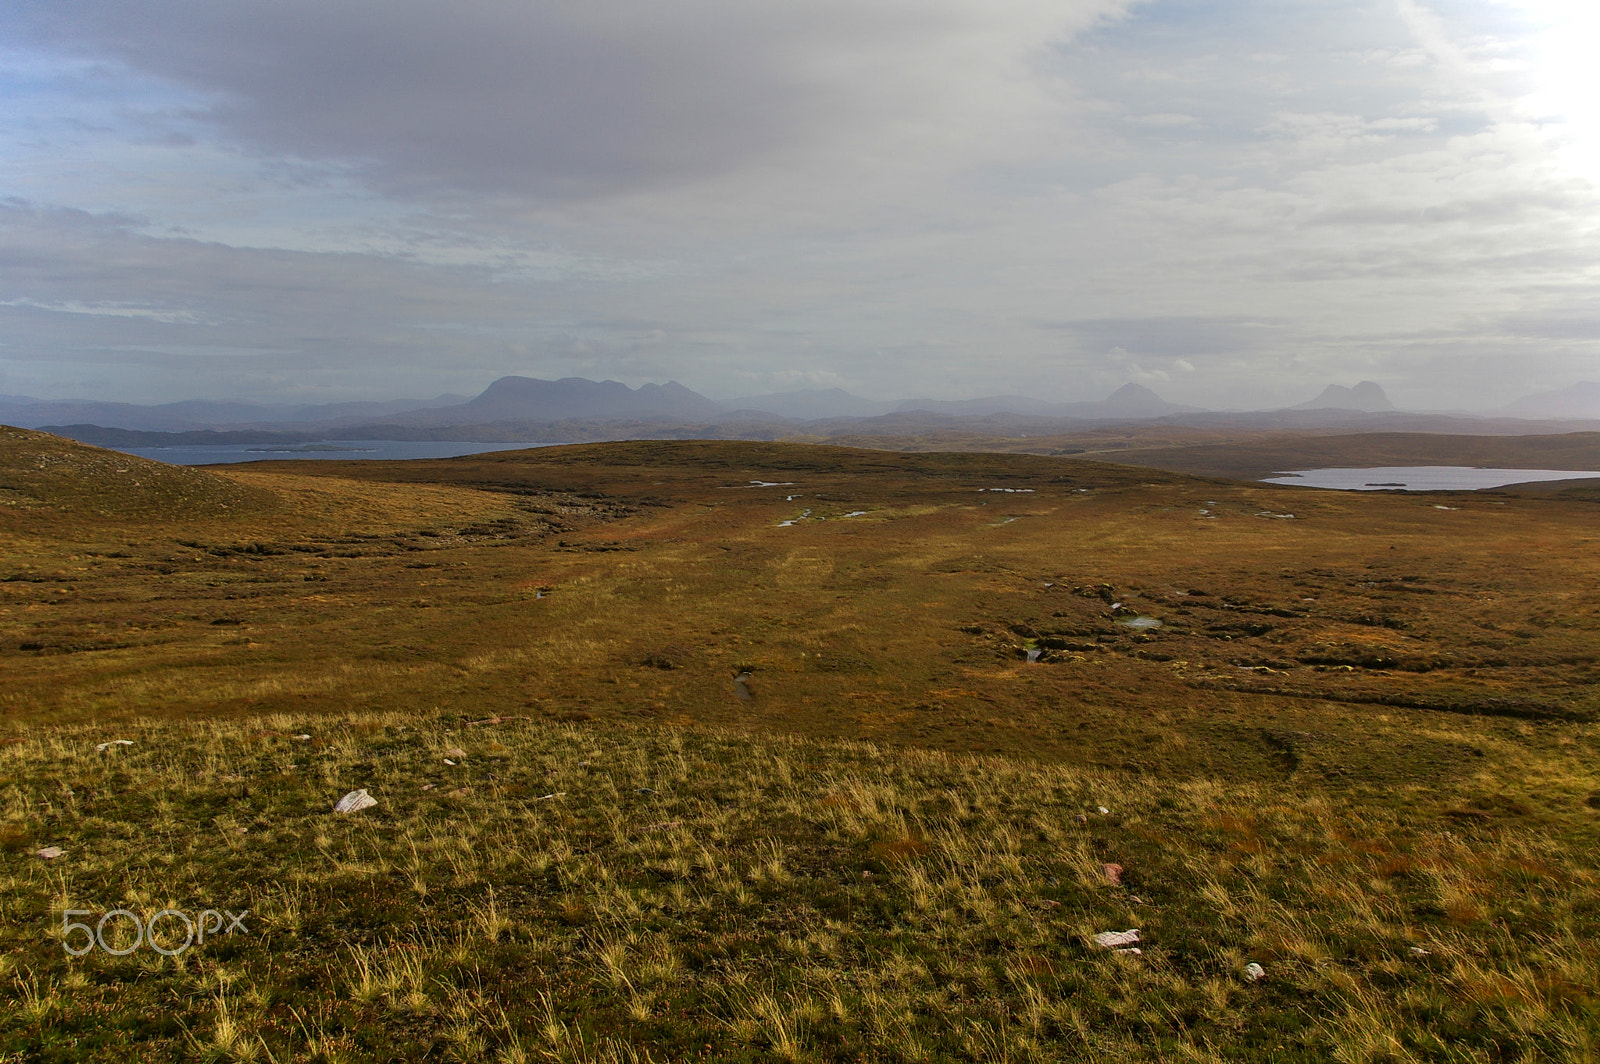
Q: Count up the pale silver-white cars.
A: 0